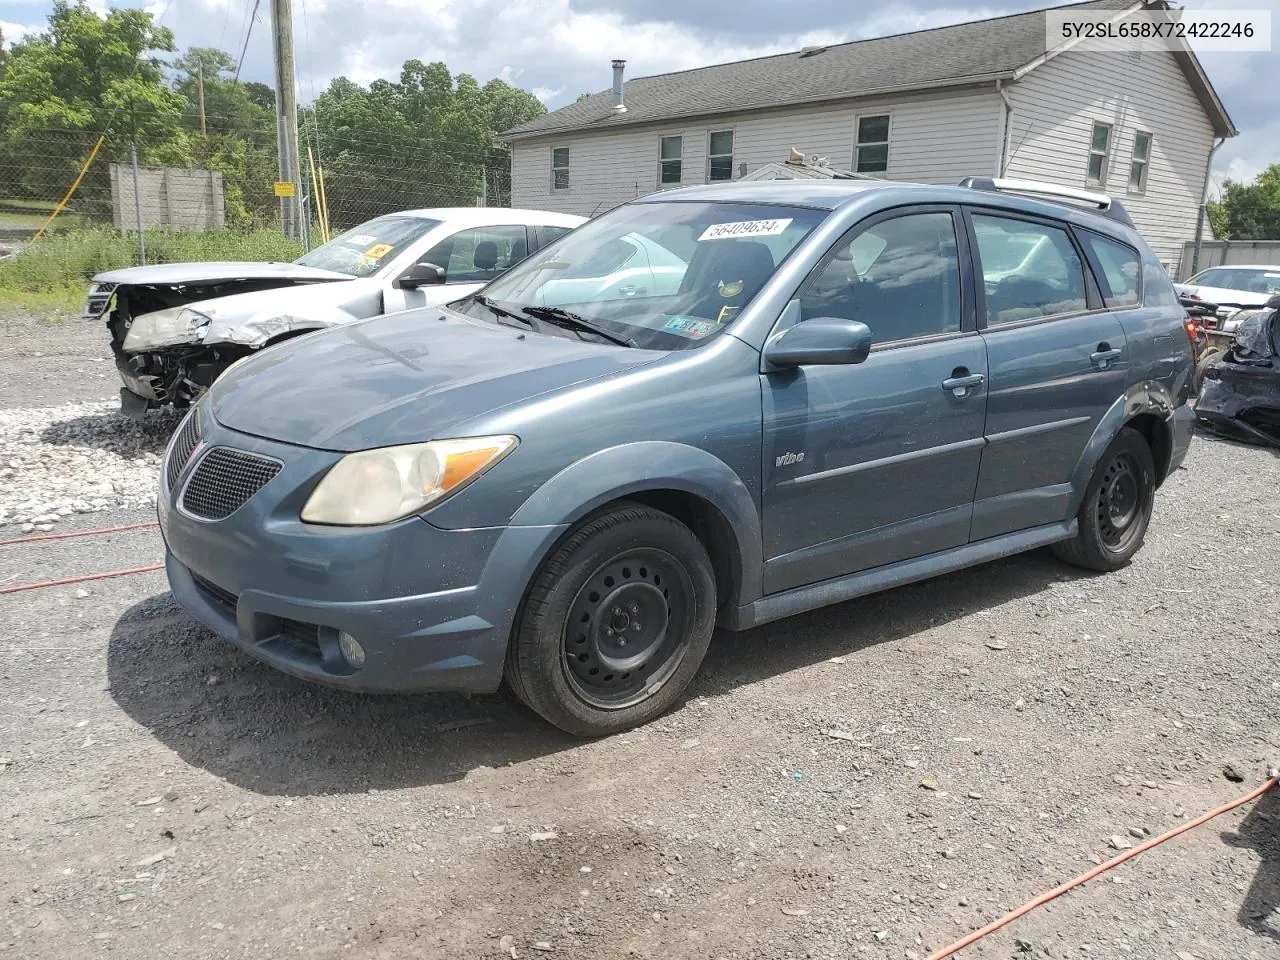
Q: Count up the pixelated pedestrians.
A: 0